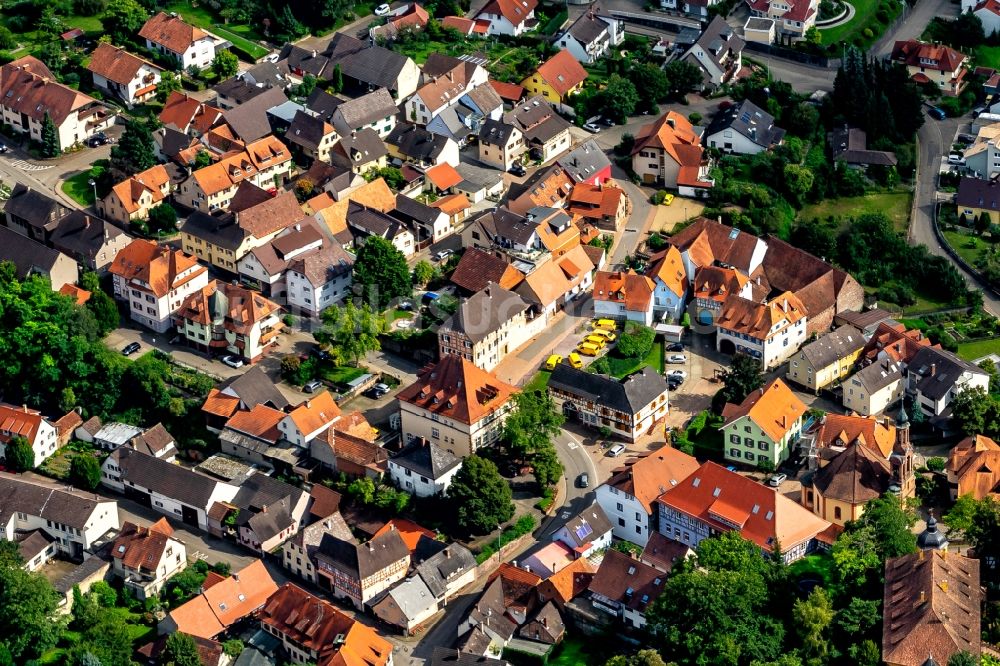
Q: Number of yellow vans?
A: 6